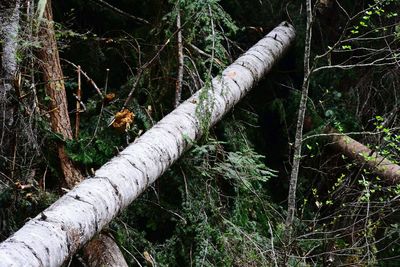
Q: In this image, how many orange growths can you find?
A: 2